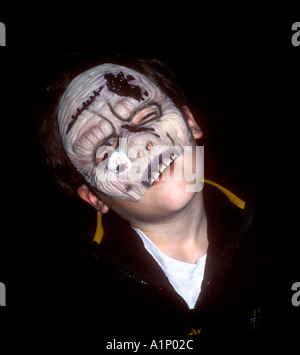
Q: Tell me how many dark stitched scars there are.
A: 1